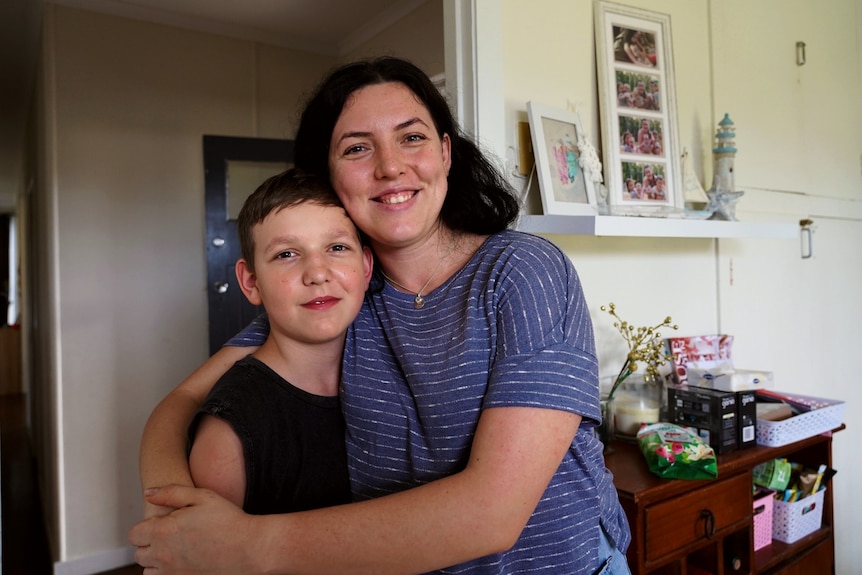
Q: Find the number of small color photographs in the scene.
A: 4